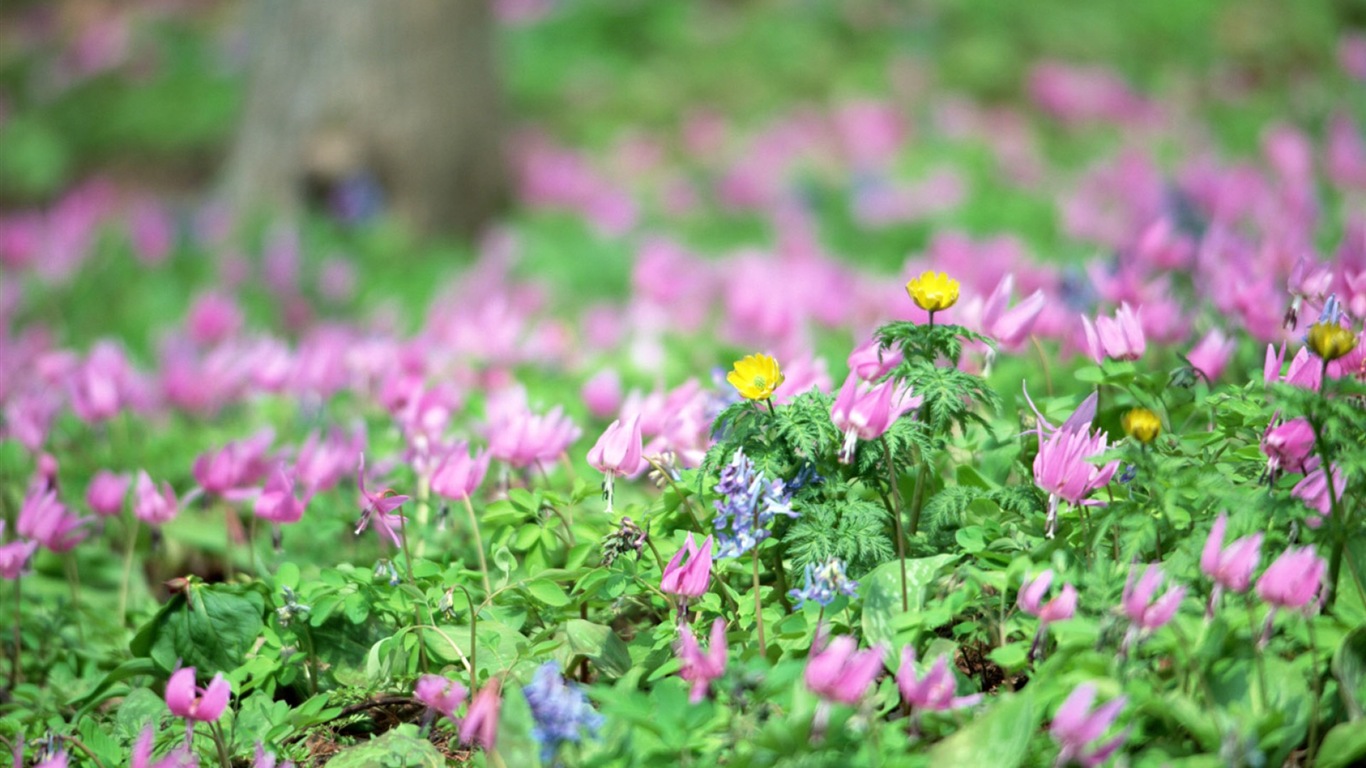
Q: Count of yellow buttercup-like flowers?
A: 4